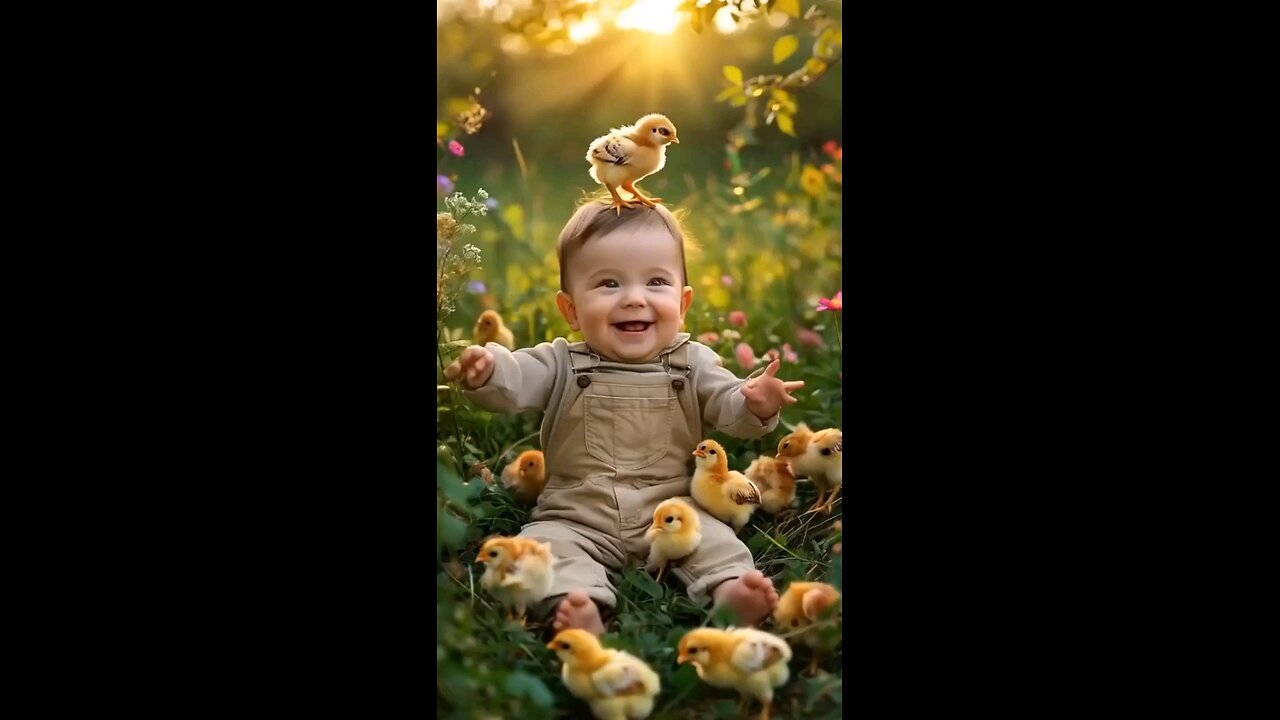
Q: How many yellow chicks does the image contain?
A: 11